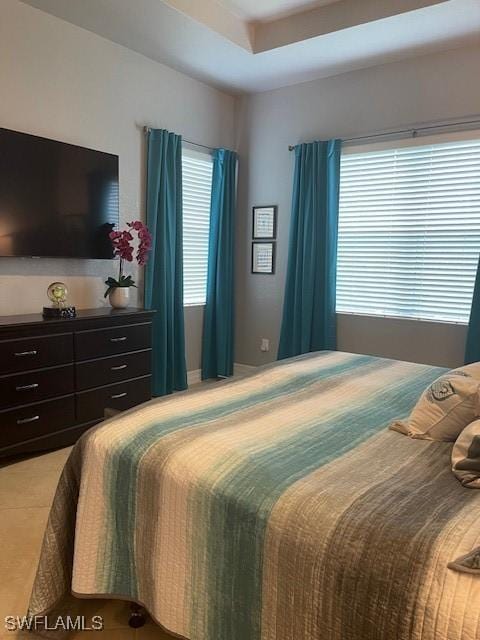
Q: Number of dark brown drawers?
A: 6